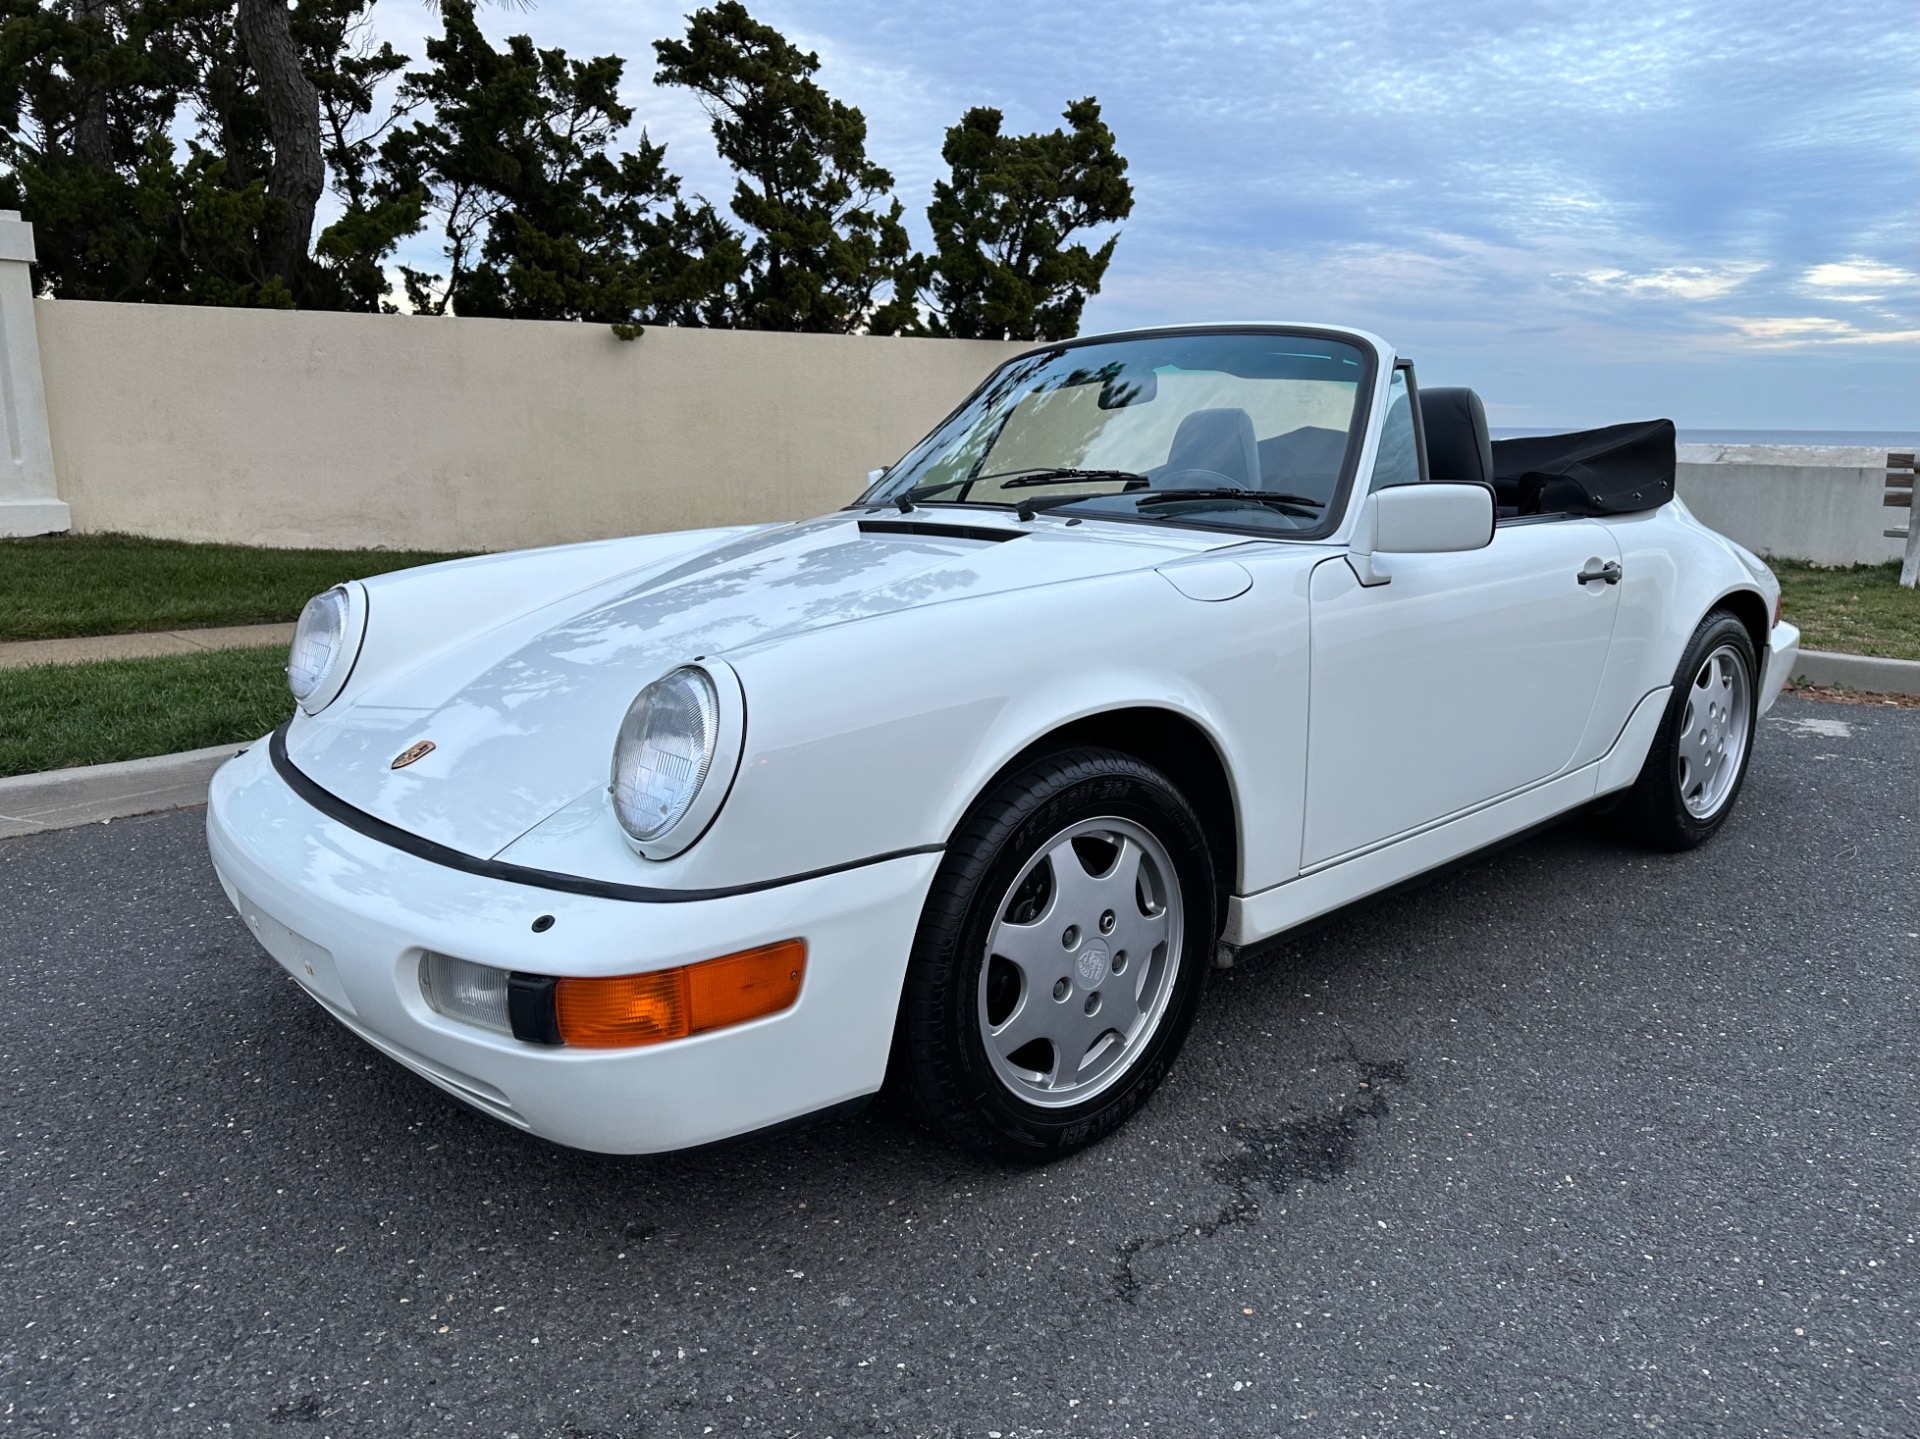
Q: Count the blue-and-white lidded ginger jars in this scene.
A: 0